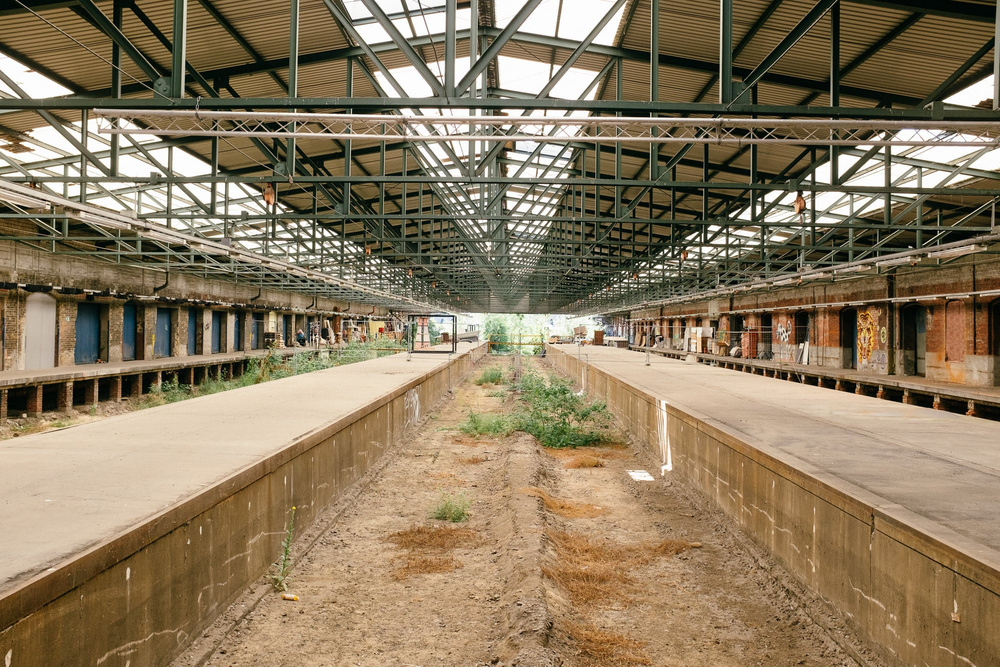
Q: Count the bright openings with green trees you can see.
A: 1